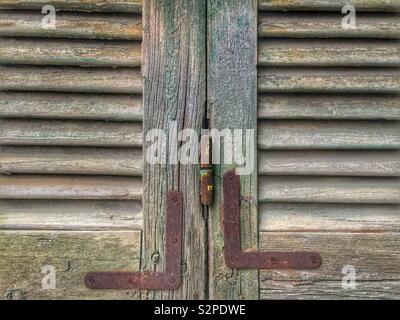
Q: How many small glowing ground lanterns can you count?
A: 0